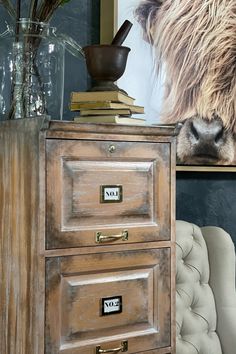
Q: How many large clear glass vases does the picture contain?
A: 1